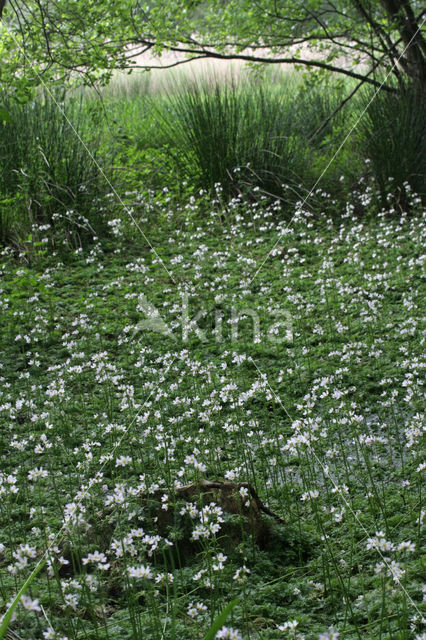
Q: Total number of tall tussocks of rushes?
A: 3